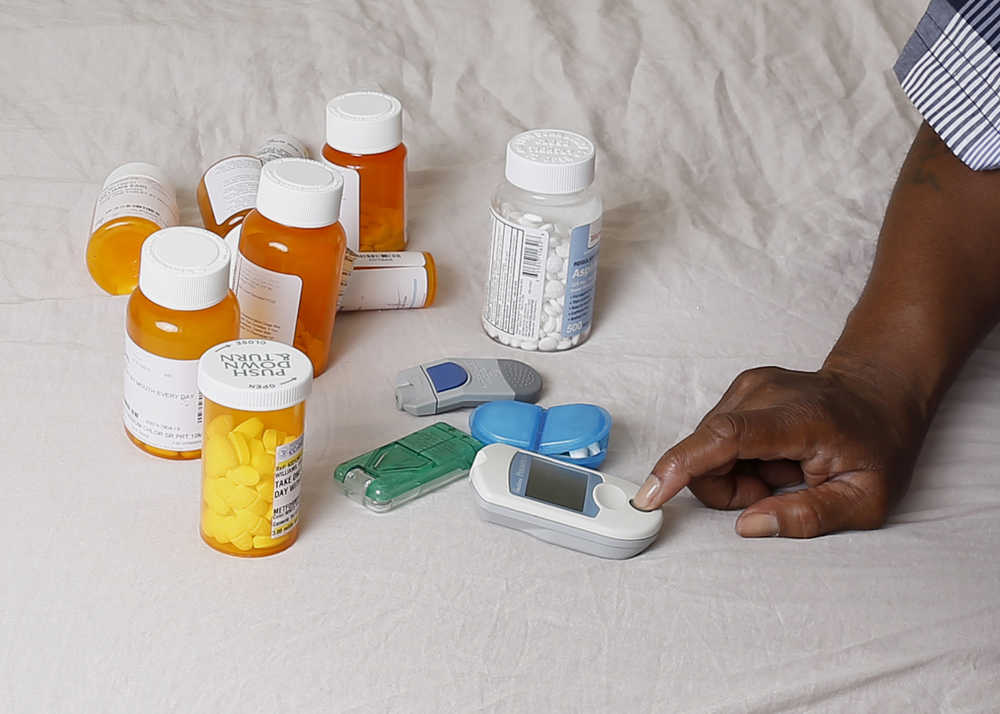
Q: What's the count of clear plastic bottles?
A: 1